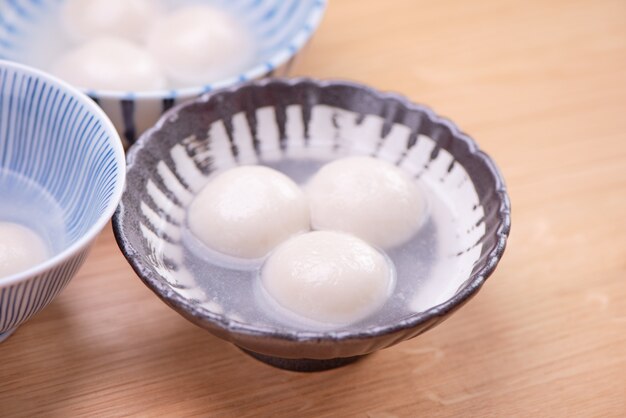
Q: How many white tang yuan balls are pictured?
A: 7